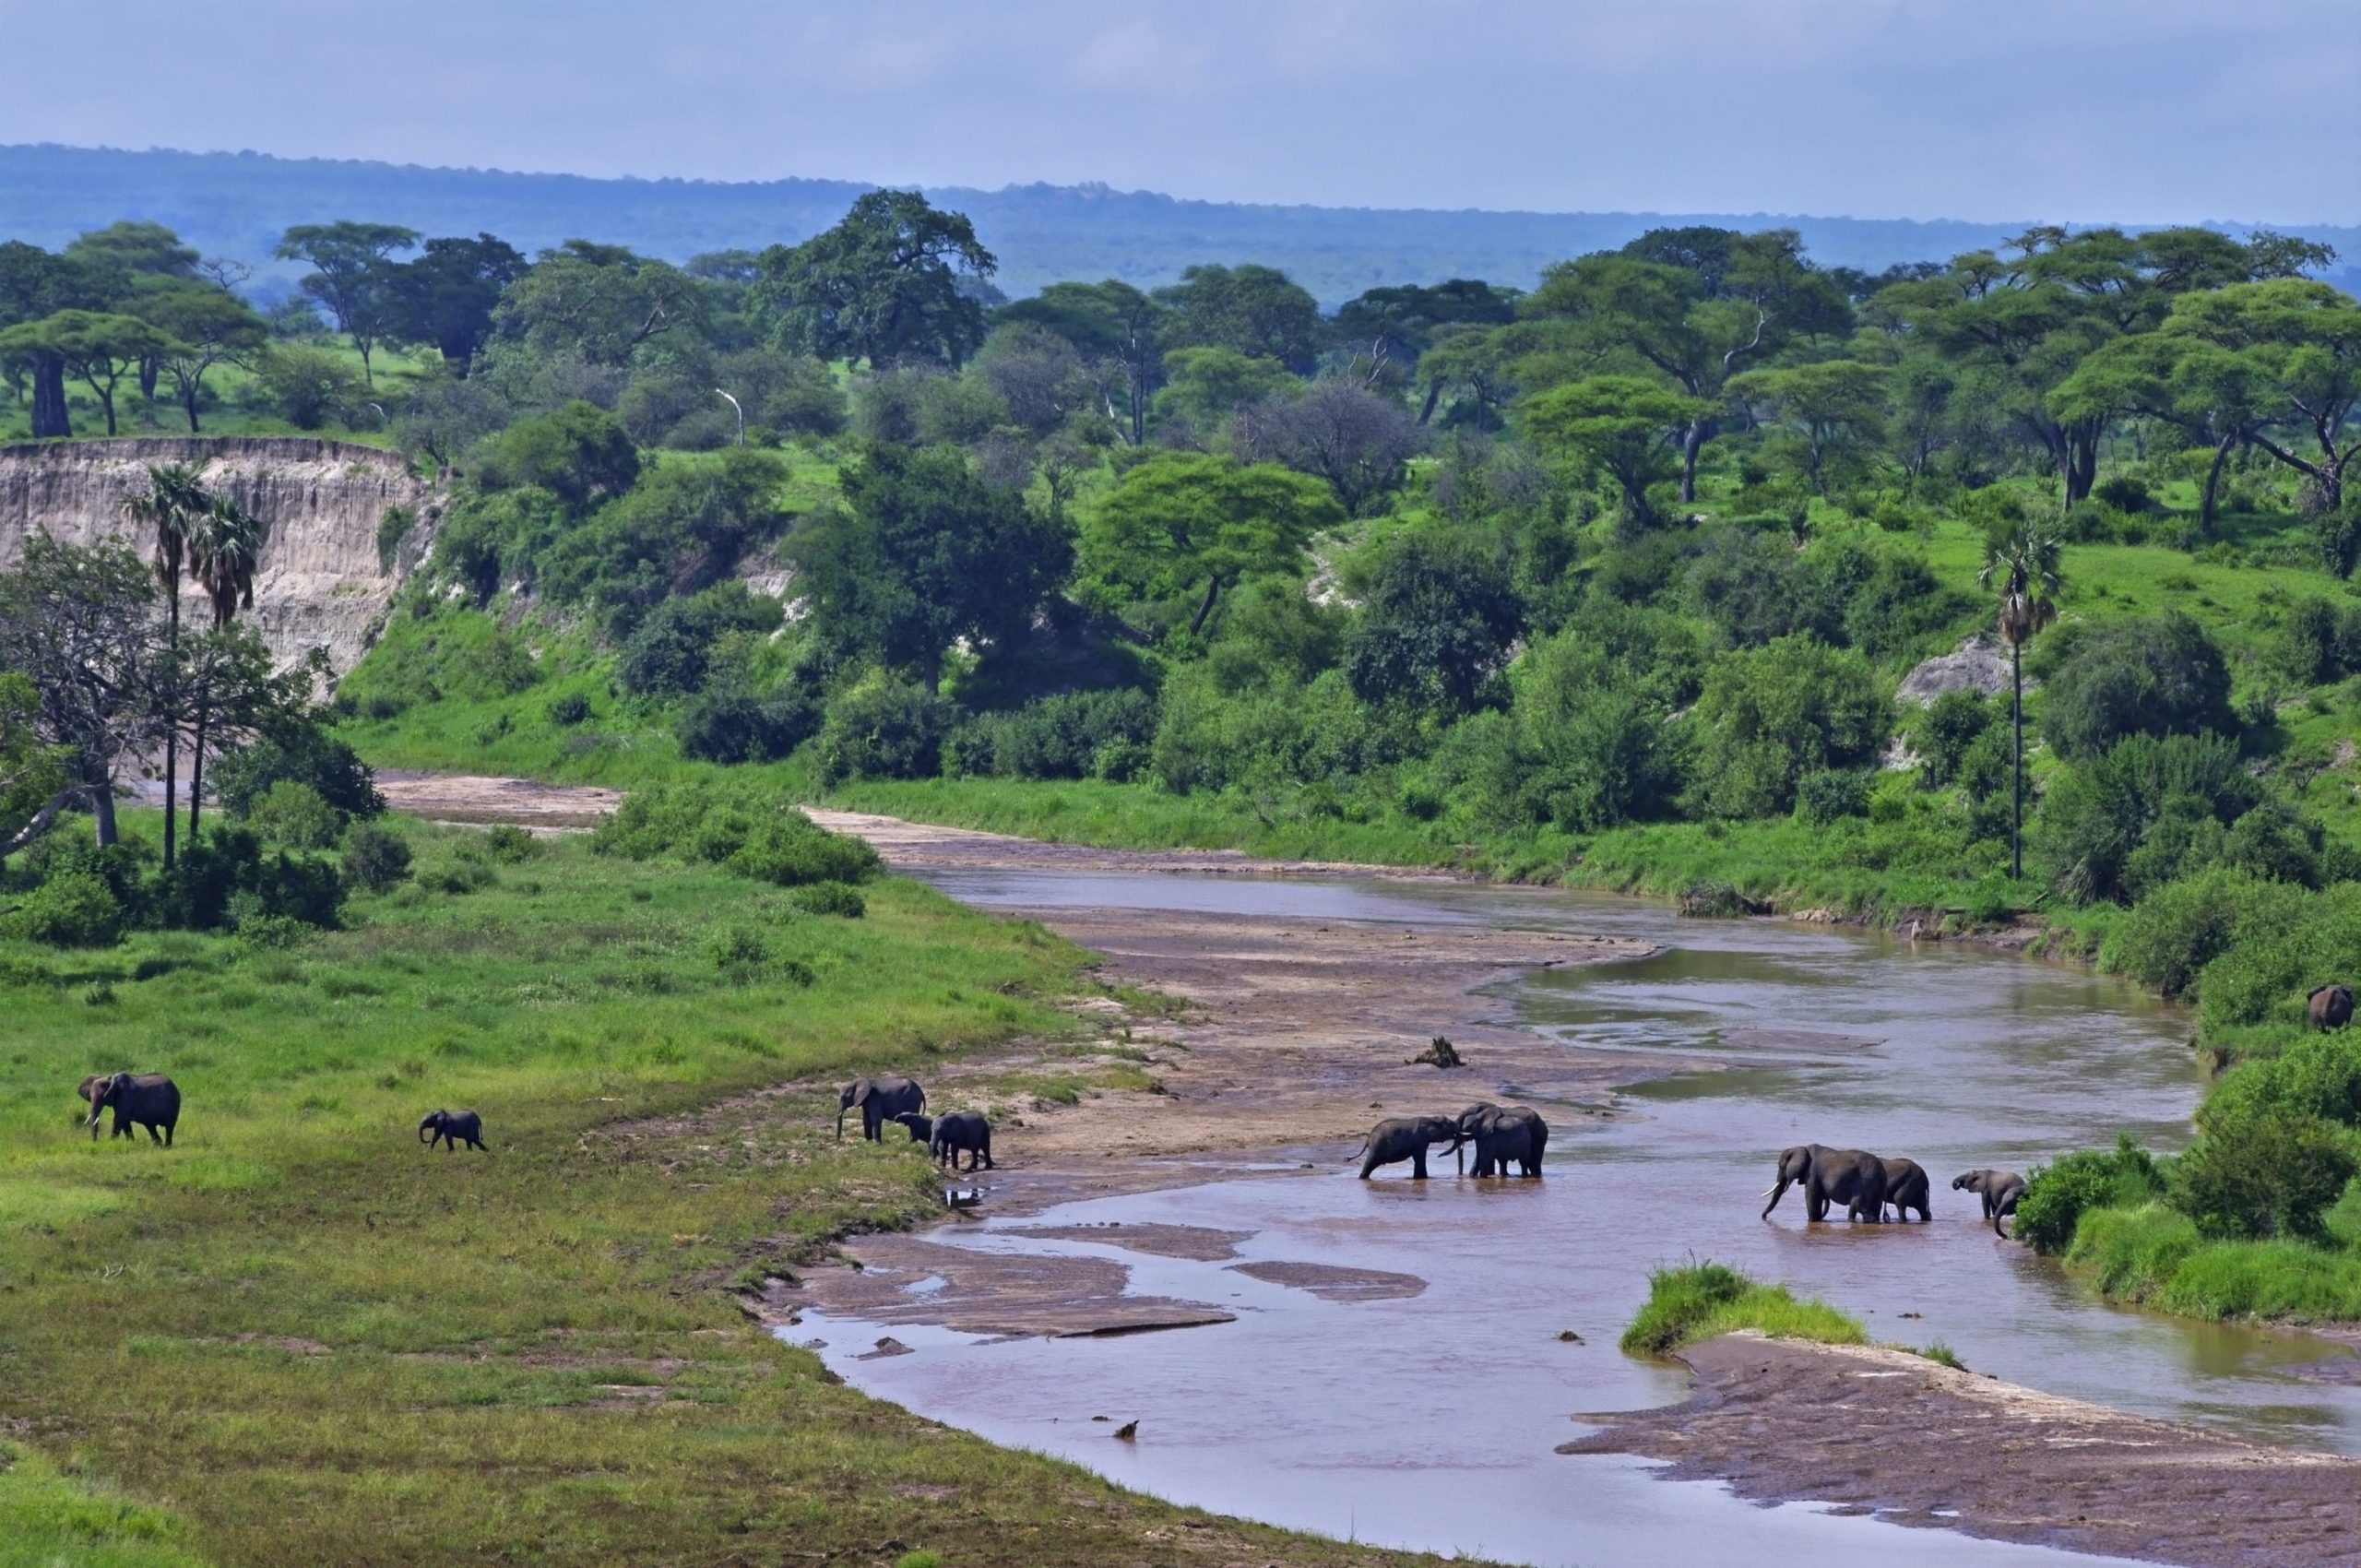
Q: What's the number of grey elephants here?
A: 13